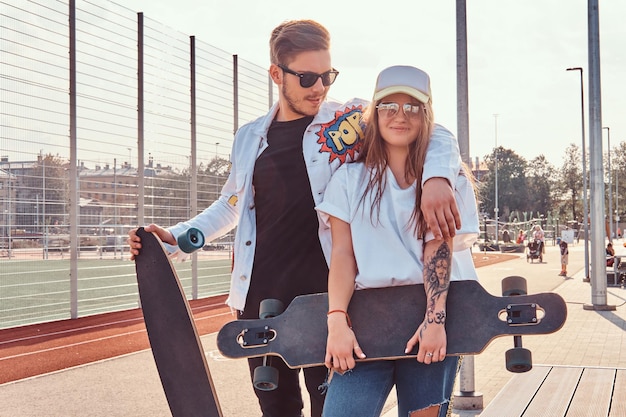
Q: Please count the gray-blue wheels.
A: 5